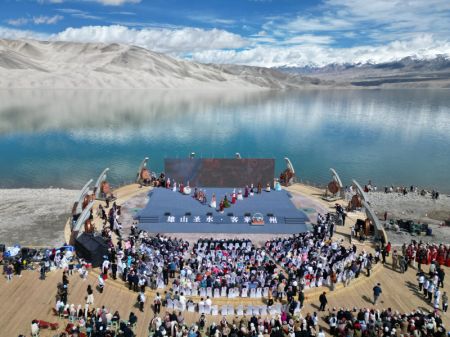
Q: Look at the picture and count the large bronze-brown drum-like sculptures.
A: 8